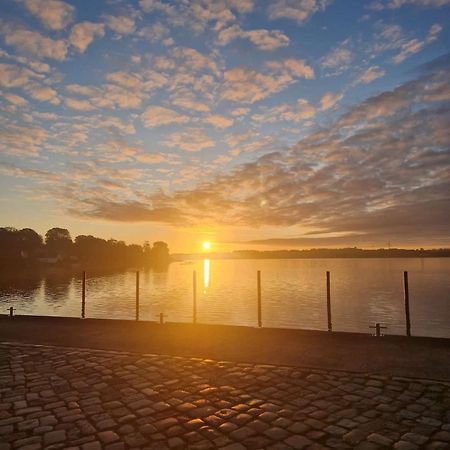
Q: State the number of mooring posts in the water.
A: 6